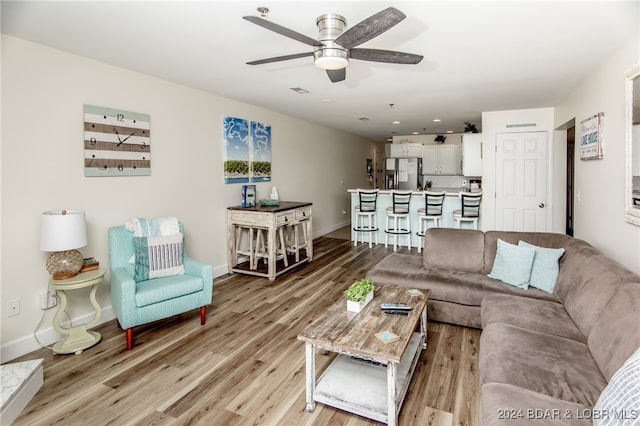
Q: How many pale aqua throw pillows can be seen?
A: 2